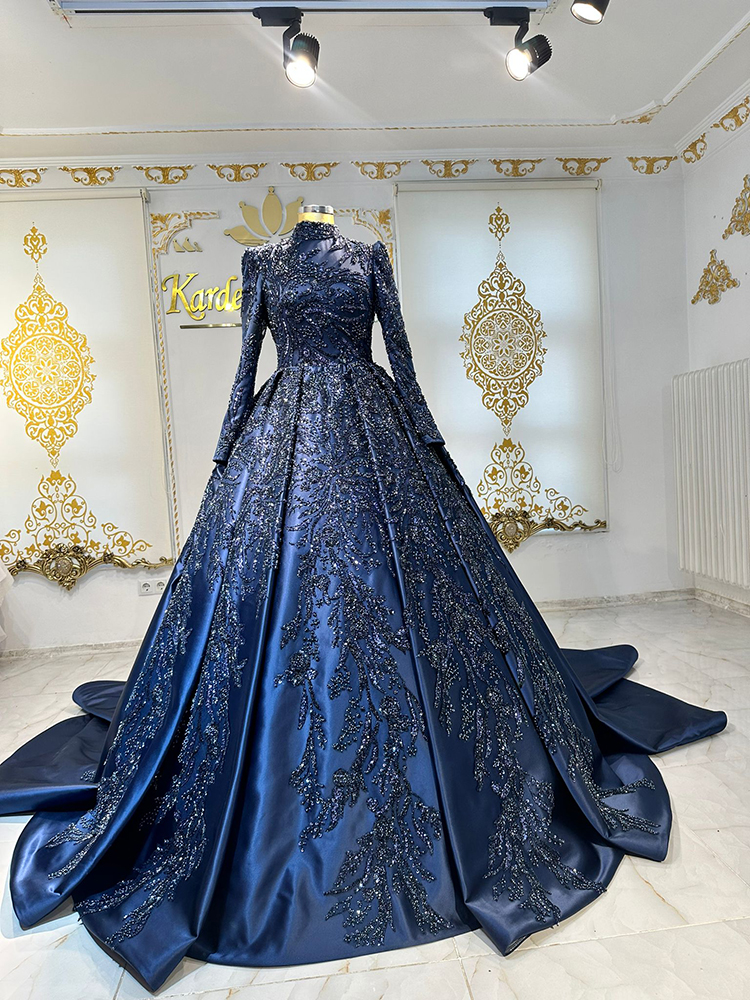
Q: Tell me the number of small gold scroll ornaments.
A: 12